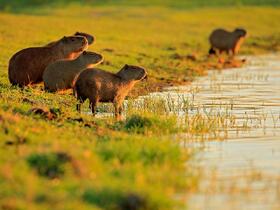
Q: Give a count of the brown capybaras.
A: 5